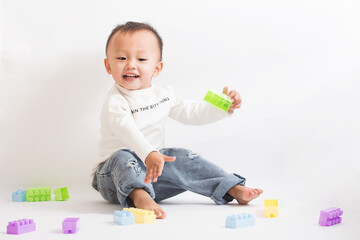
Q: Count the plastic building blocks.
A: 11